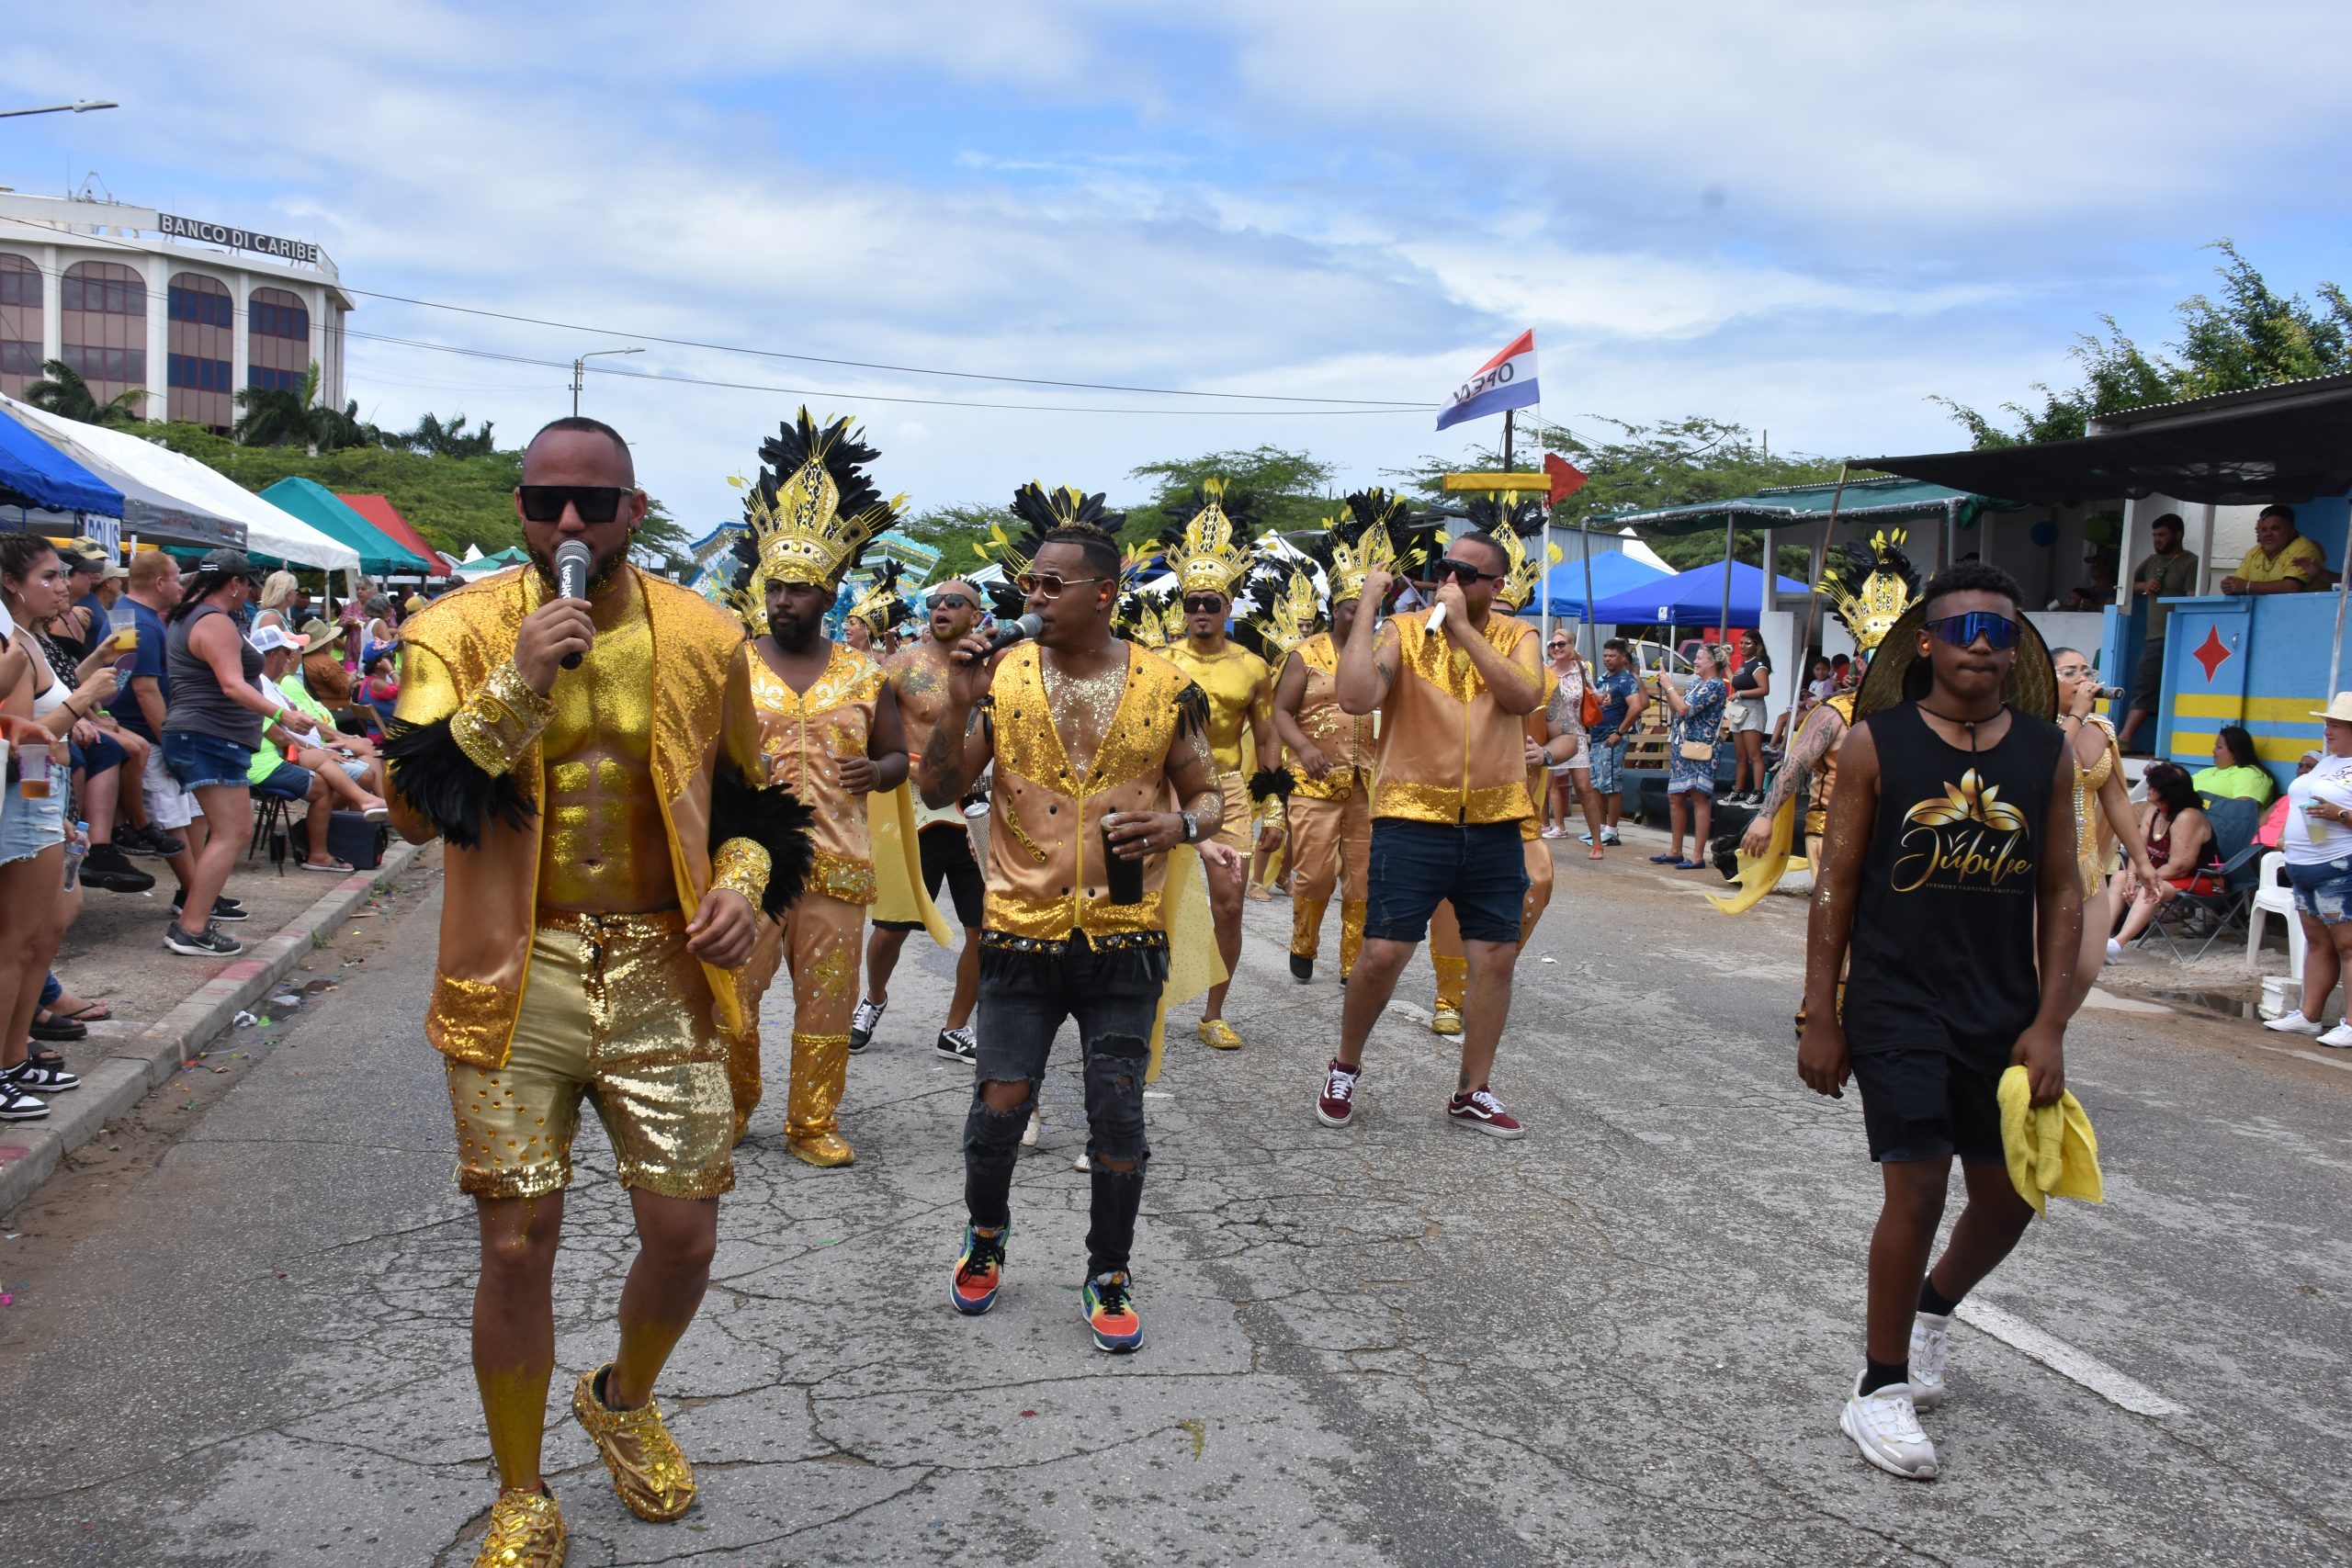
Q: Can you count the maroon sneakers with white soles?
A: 2